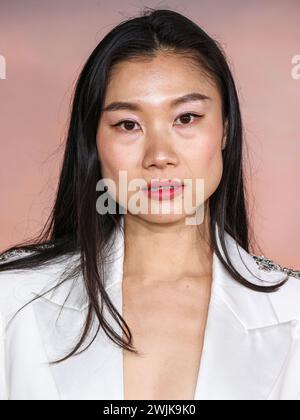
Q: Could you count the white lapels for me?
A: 2